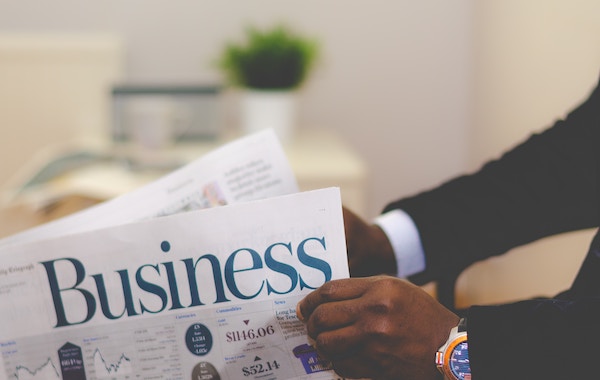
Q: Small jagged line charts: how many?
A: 2